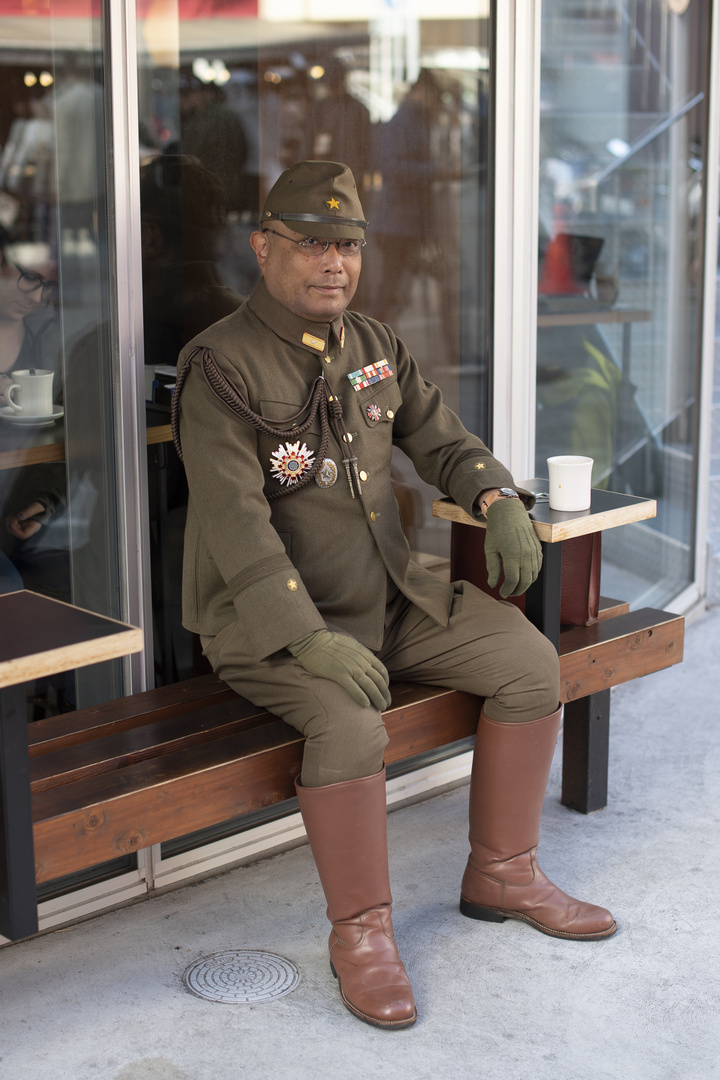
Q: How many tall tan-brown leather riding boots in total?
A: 2